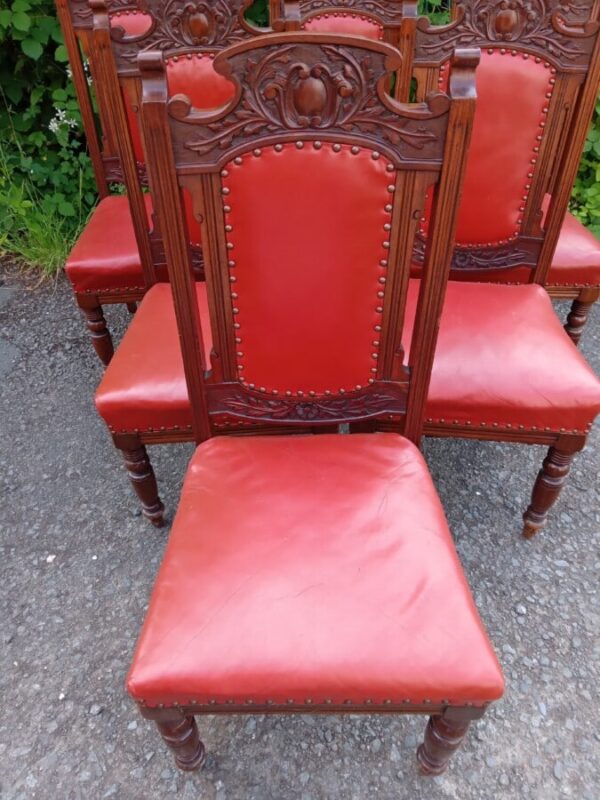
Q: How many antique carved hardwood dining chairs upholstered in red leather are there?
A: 6